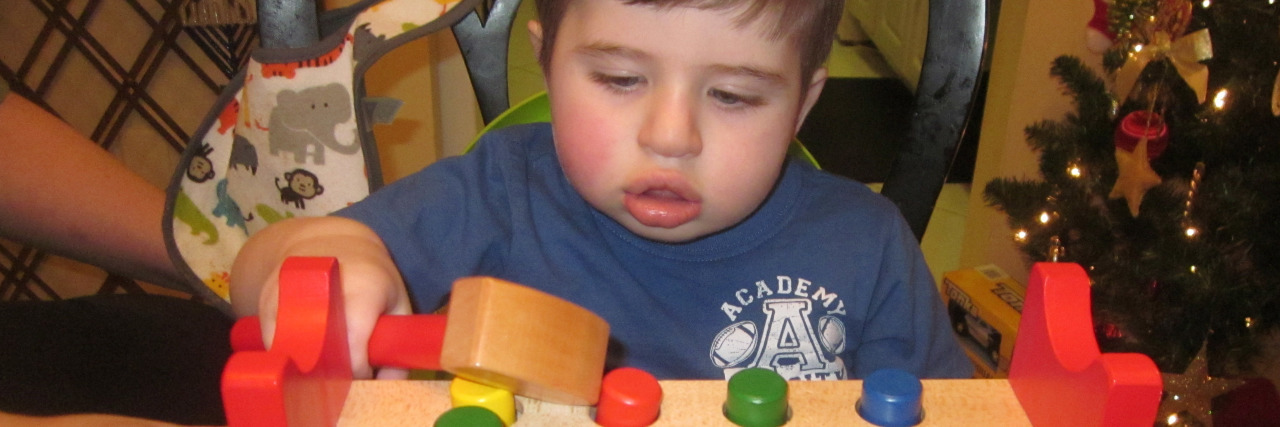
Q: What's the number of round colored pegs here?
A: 5